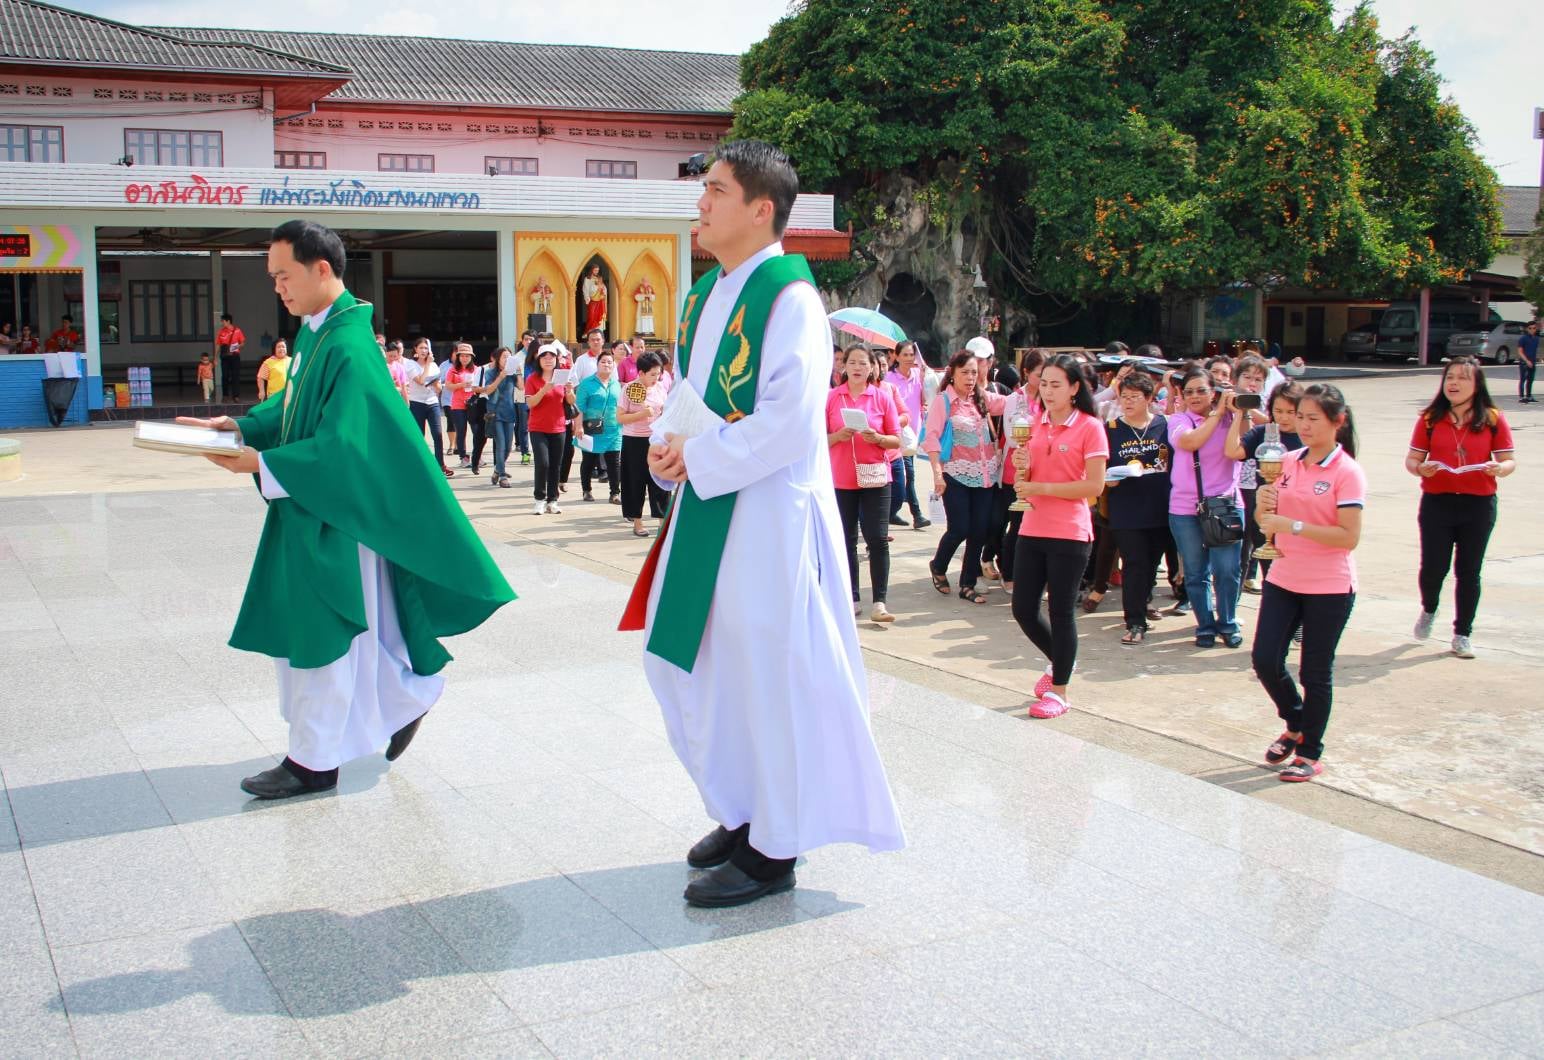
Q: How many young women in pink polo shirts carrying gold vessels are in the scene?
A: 2